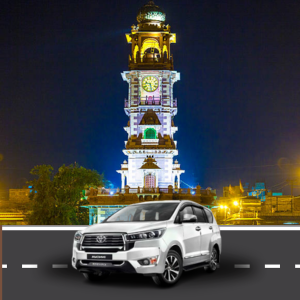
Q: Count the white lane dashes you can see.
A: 6